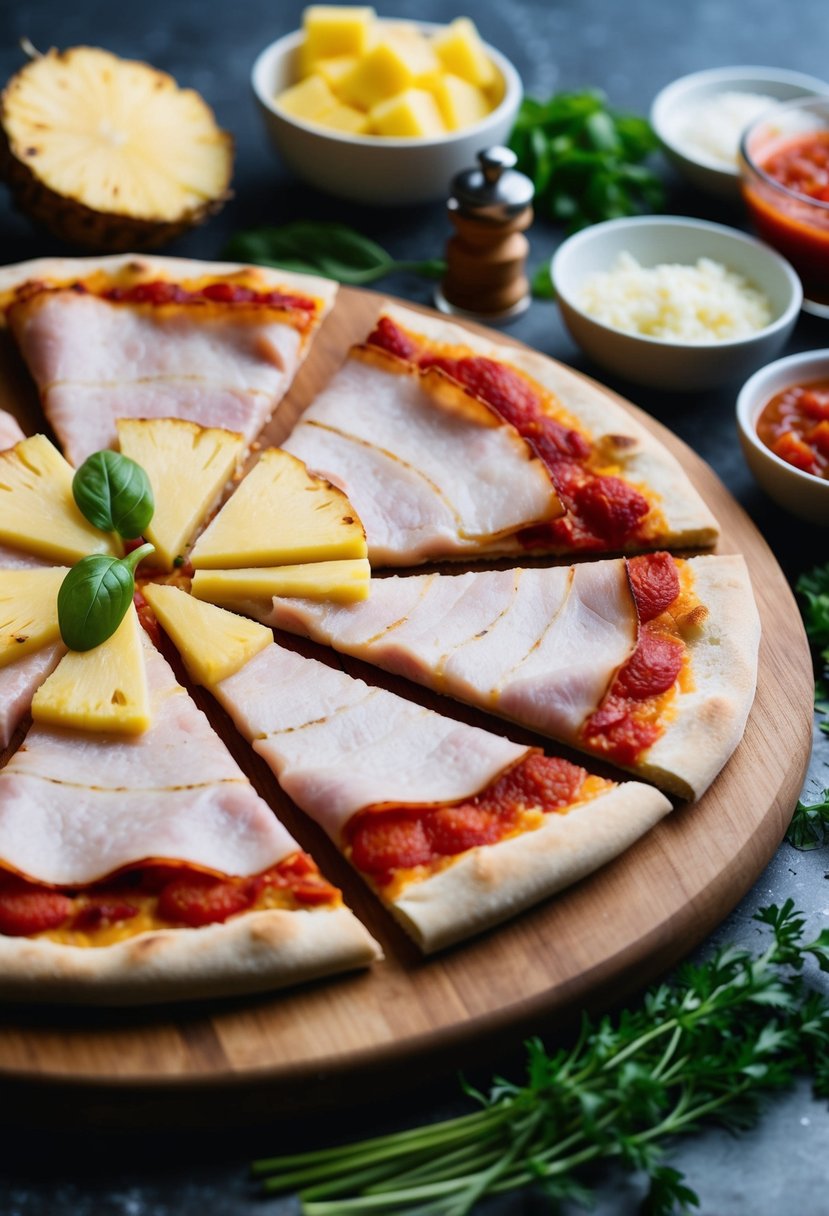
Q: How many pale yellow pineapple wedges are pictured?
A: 7